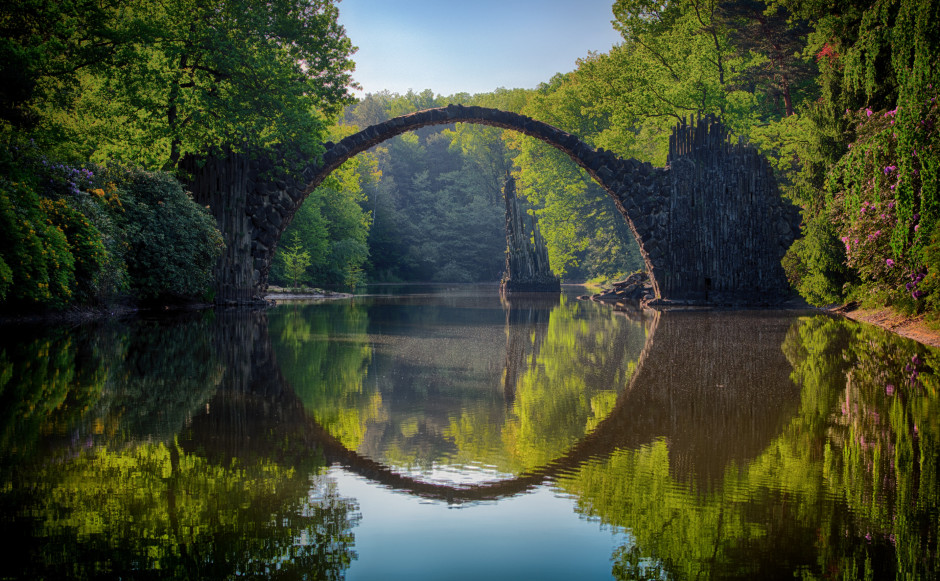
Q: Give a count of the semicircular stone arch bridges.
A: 1